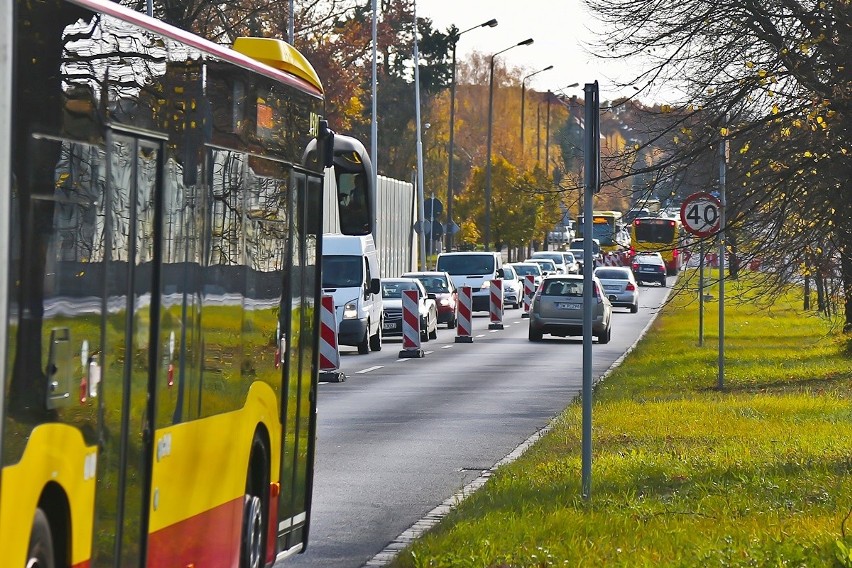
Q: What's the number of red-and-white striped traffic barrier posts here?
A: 5